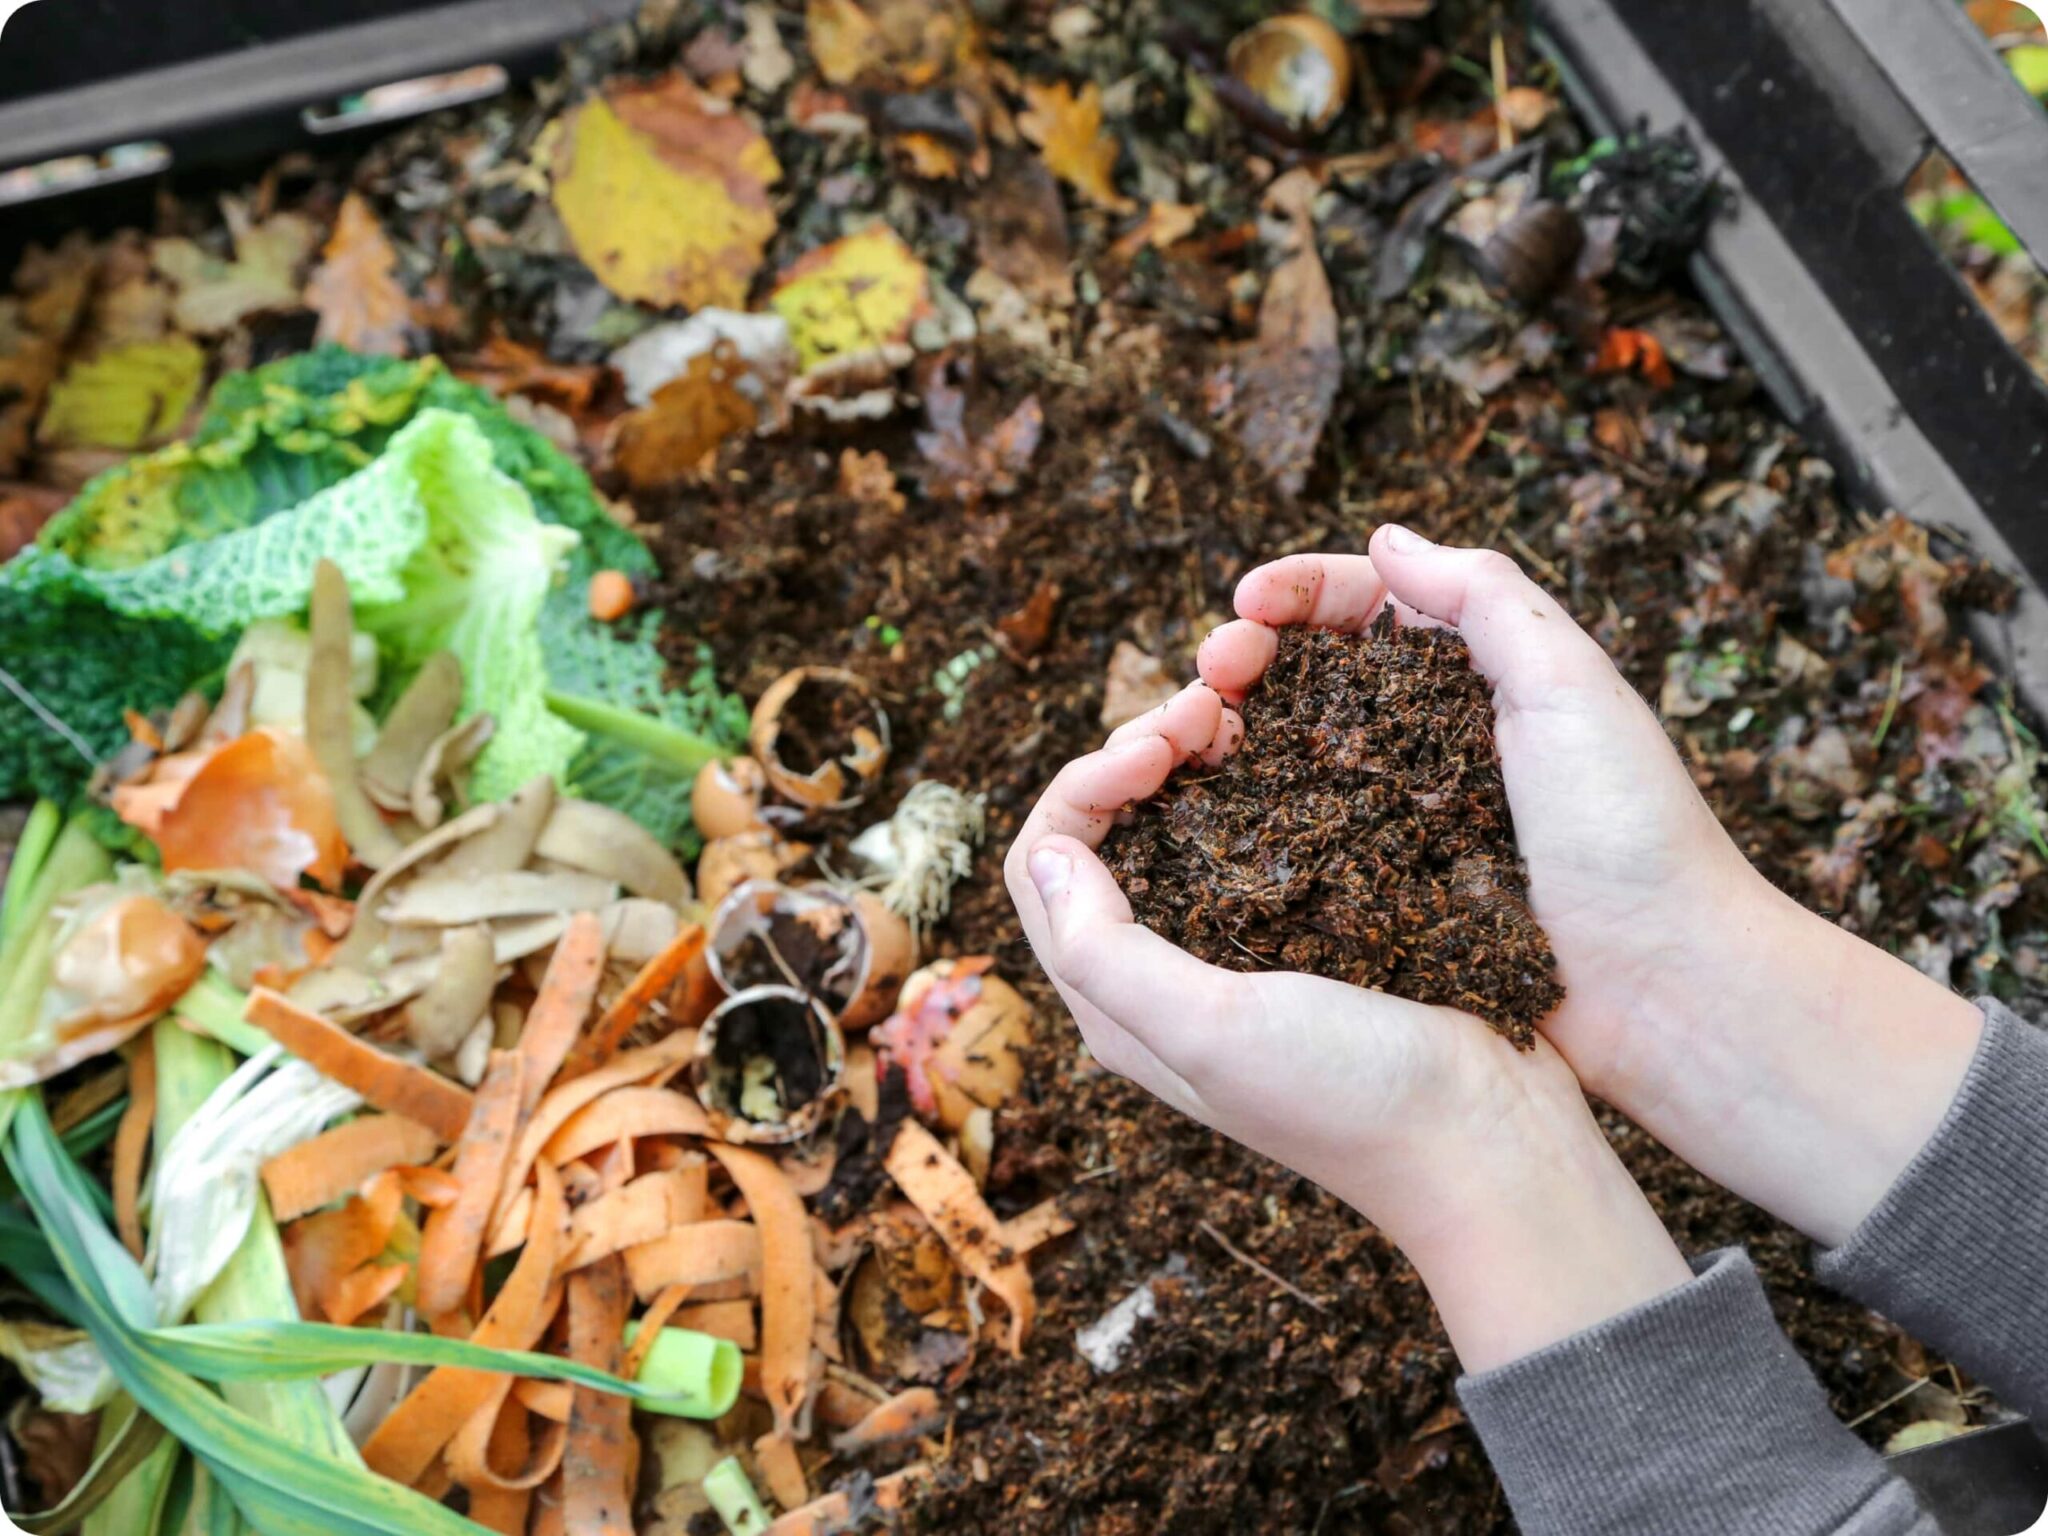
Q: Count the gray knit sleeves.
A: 2